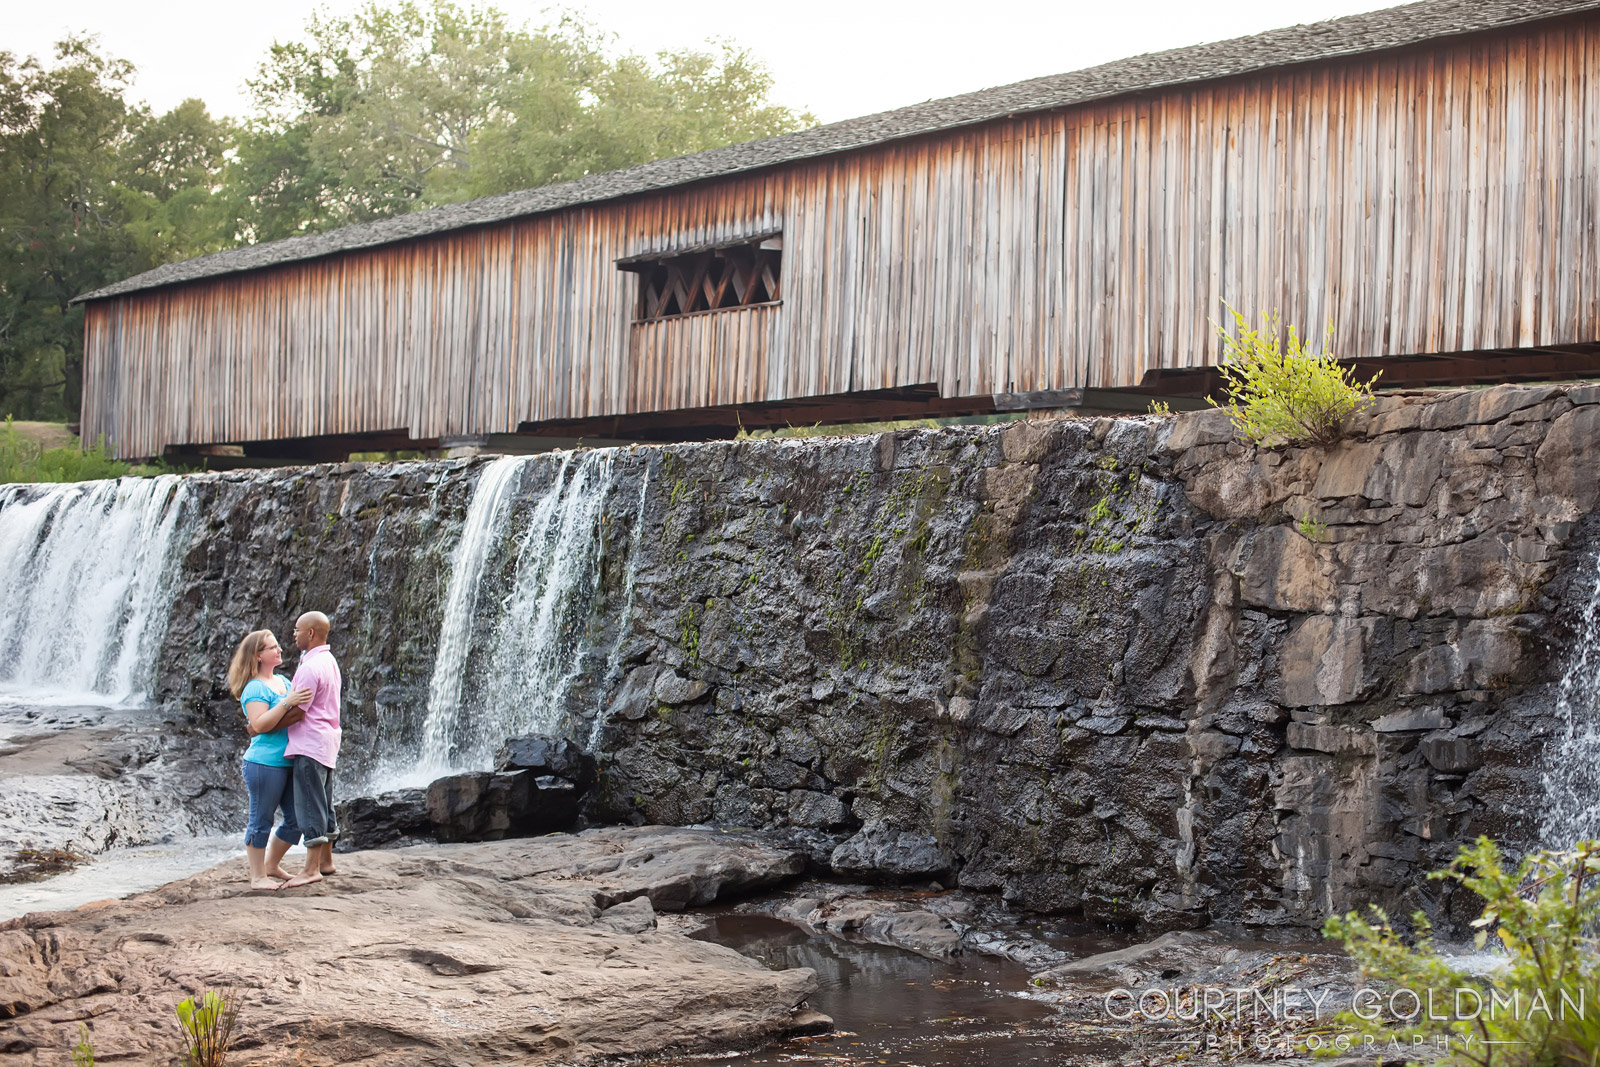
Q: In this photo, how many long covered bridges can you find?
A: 1